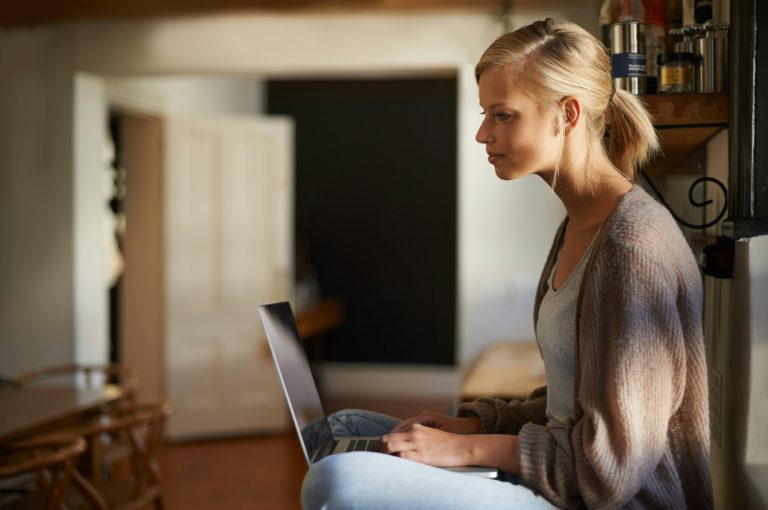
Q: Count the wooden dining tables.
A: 1